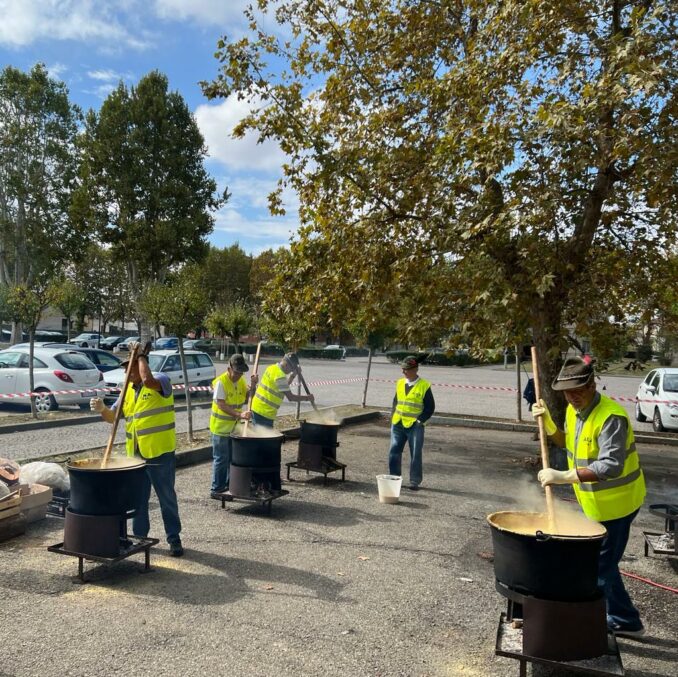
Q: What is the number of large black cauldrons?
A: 4